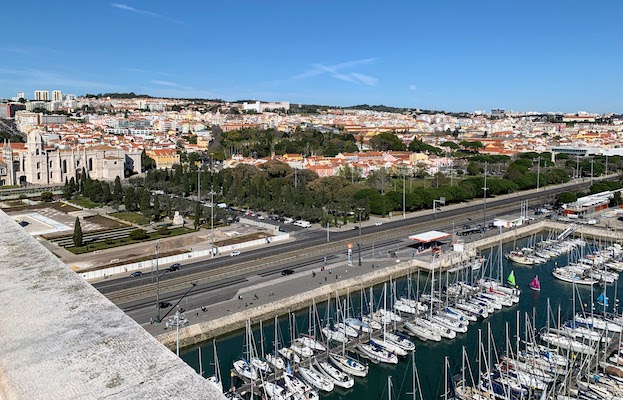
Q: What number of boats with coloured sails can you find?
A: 3